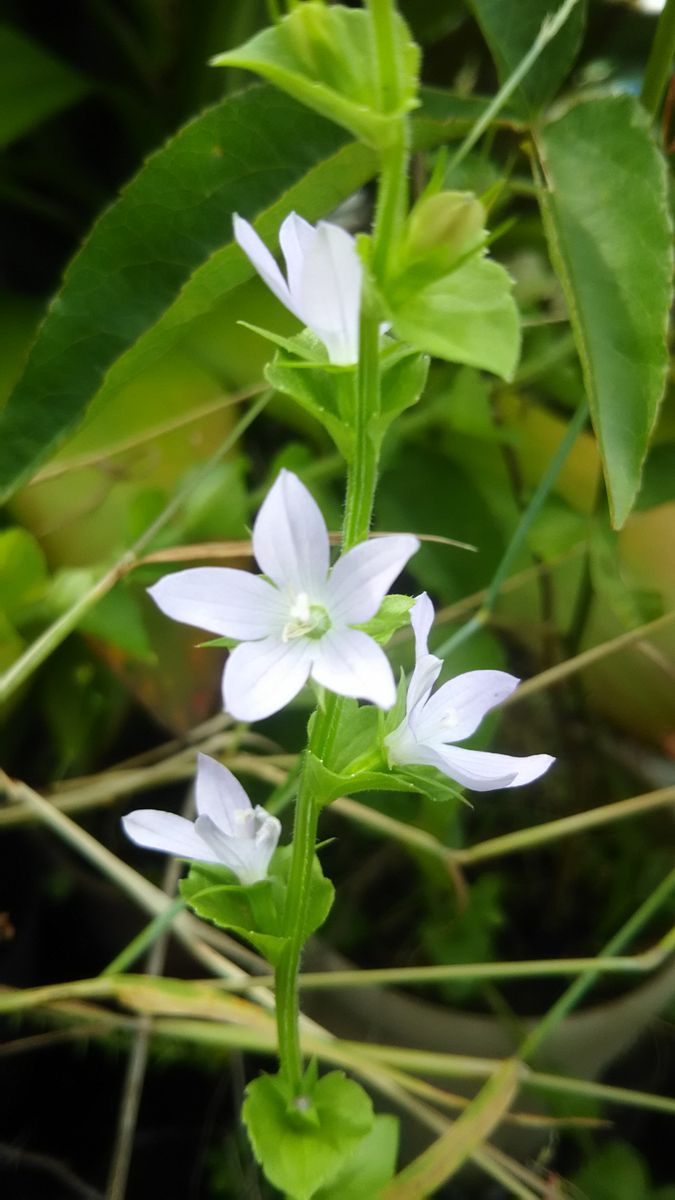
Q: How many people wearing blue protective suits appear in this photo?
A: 0